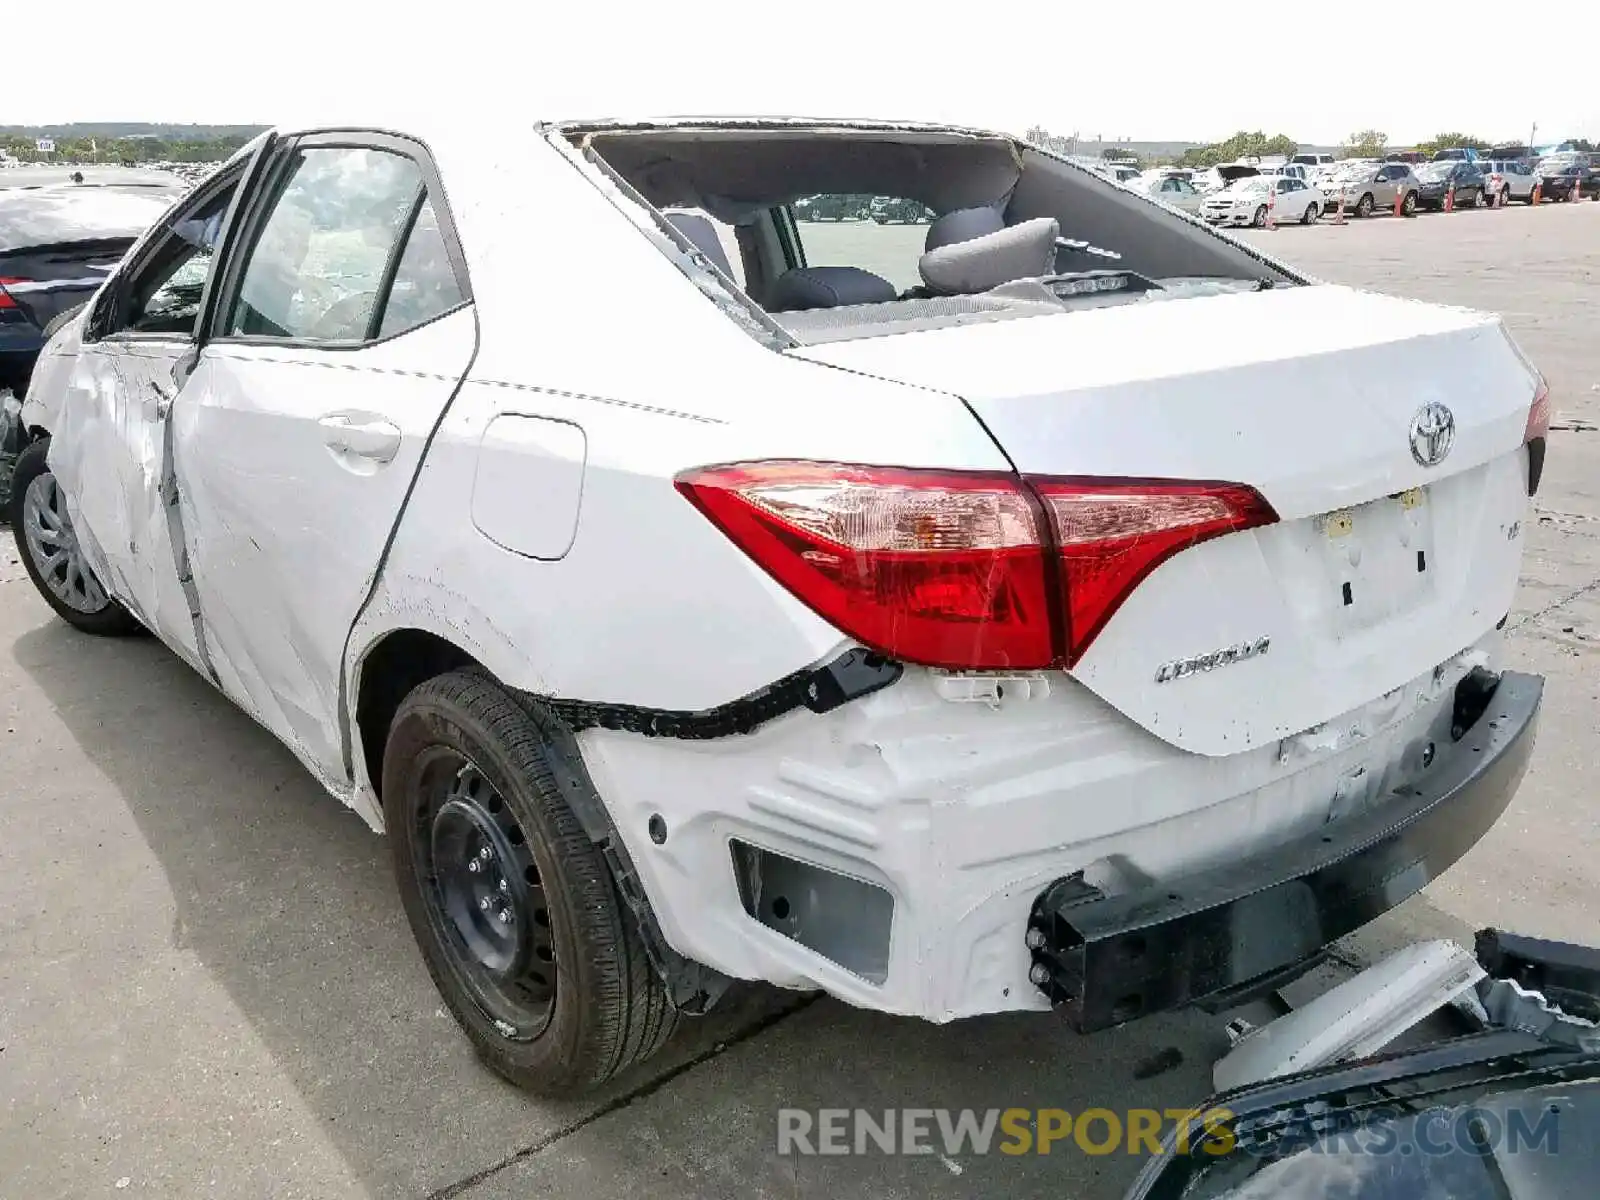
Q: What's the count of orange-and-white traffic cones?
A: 7